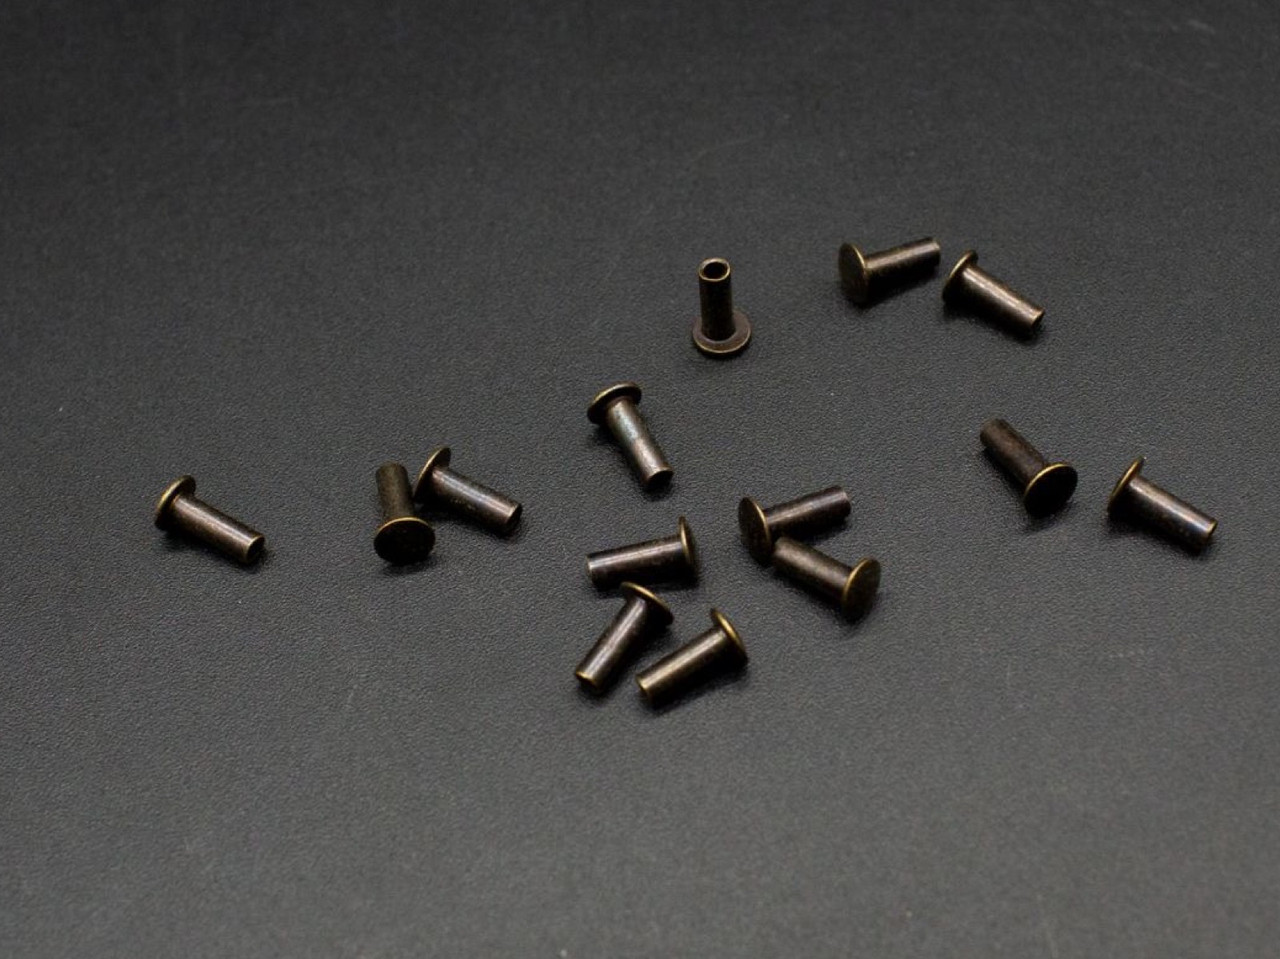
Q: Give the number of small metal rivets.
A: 14